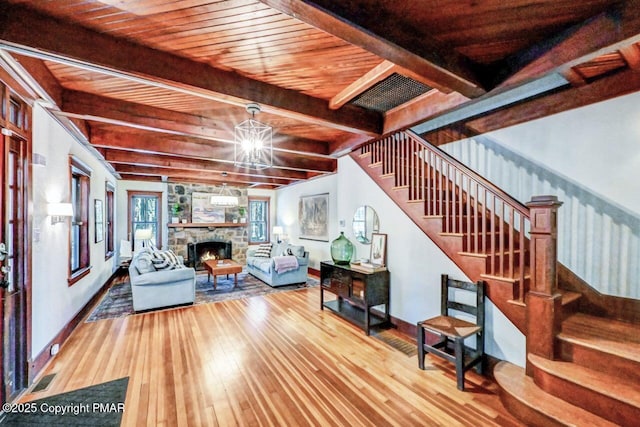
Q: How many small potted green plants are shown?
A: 2